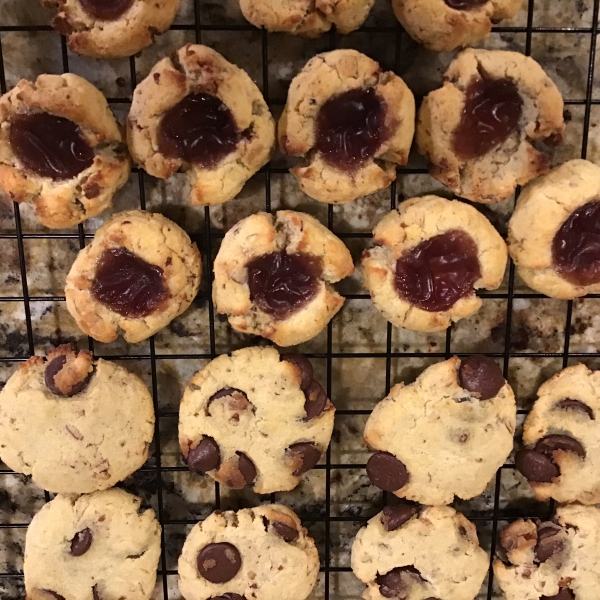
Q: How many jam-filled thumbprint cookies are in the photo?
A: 11